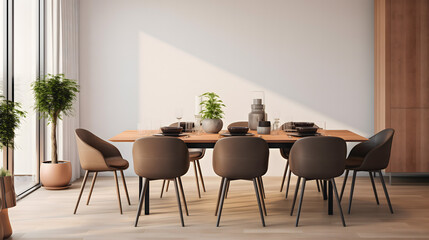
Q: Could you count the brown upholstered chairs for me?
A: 8